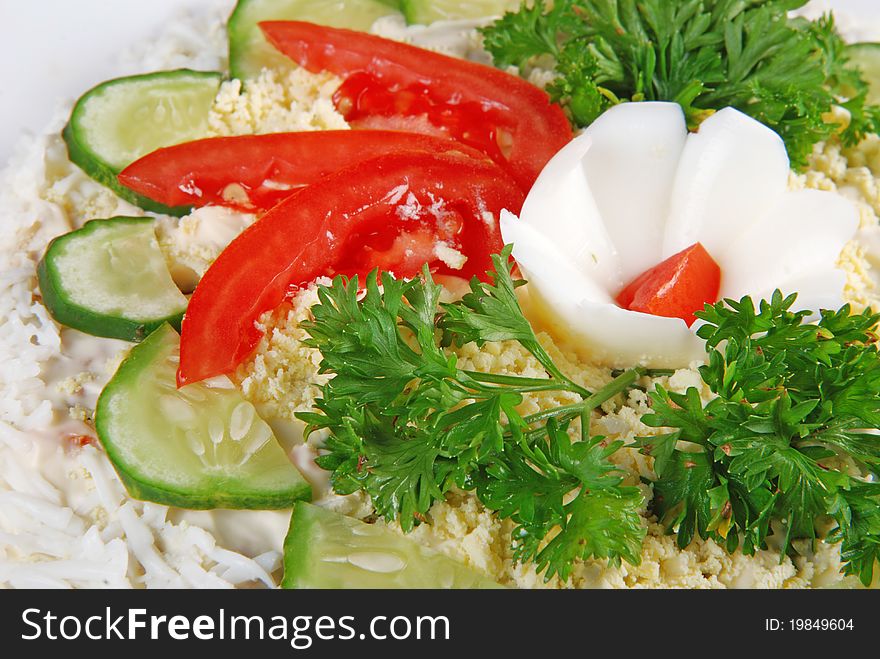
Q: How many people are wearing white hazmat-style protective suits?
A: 0